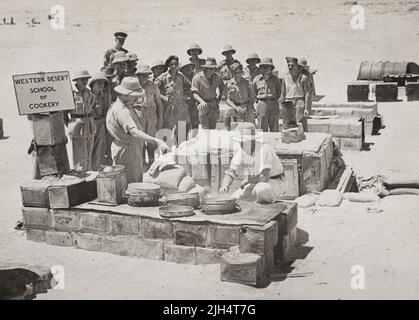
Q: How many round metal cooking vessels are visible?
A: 4